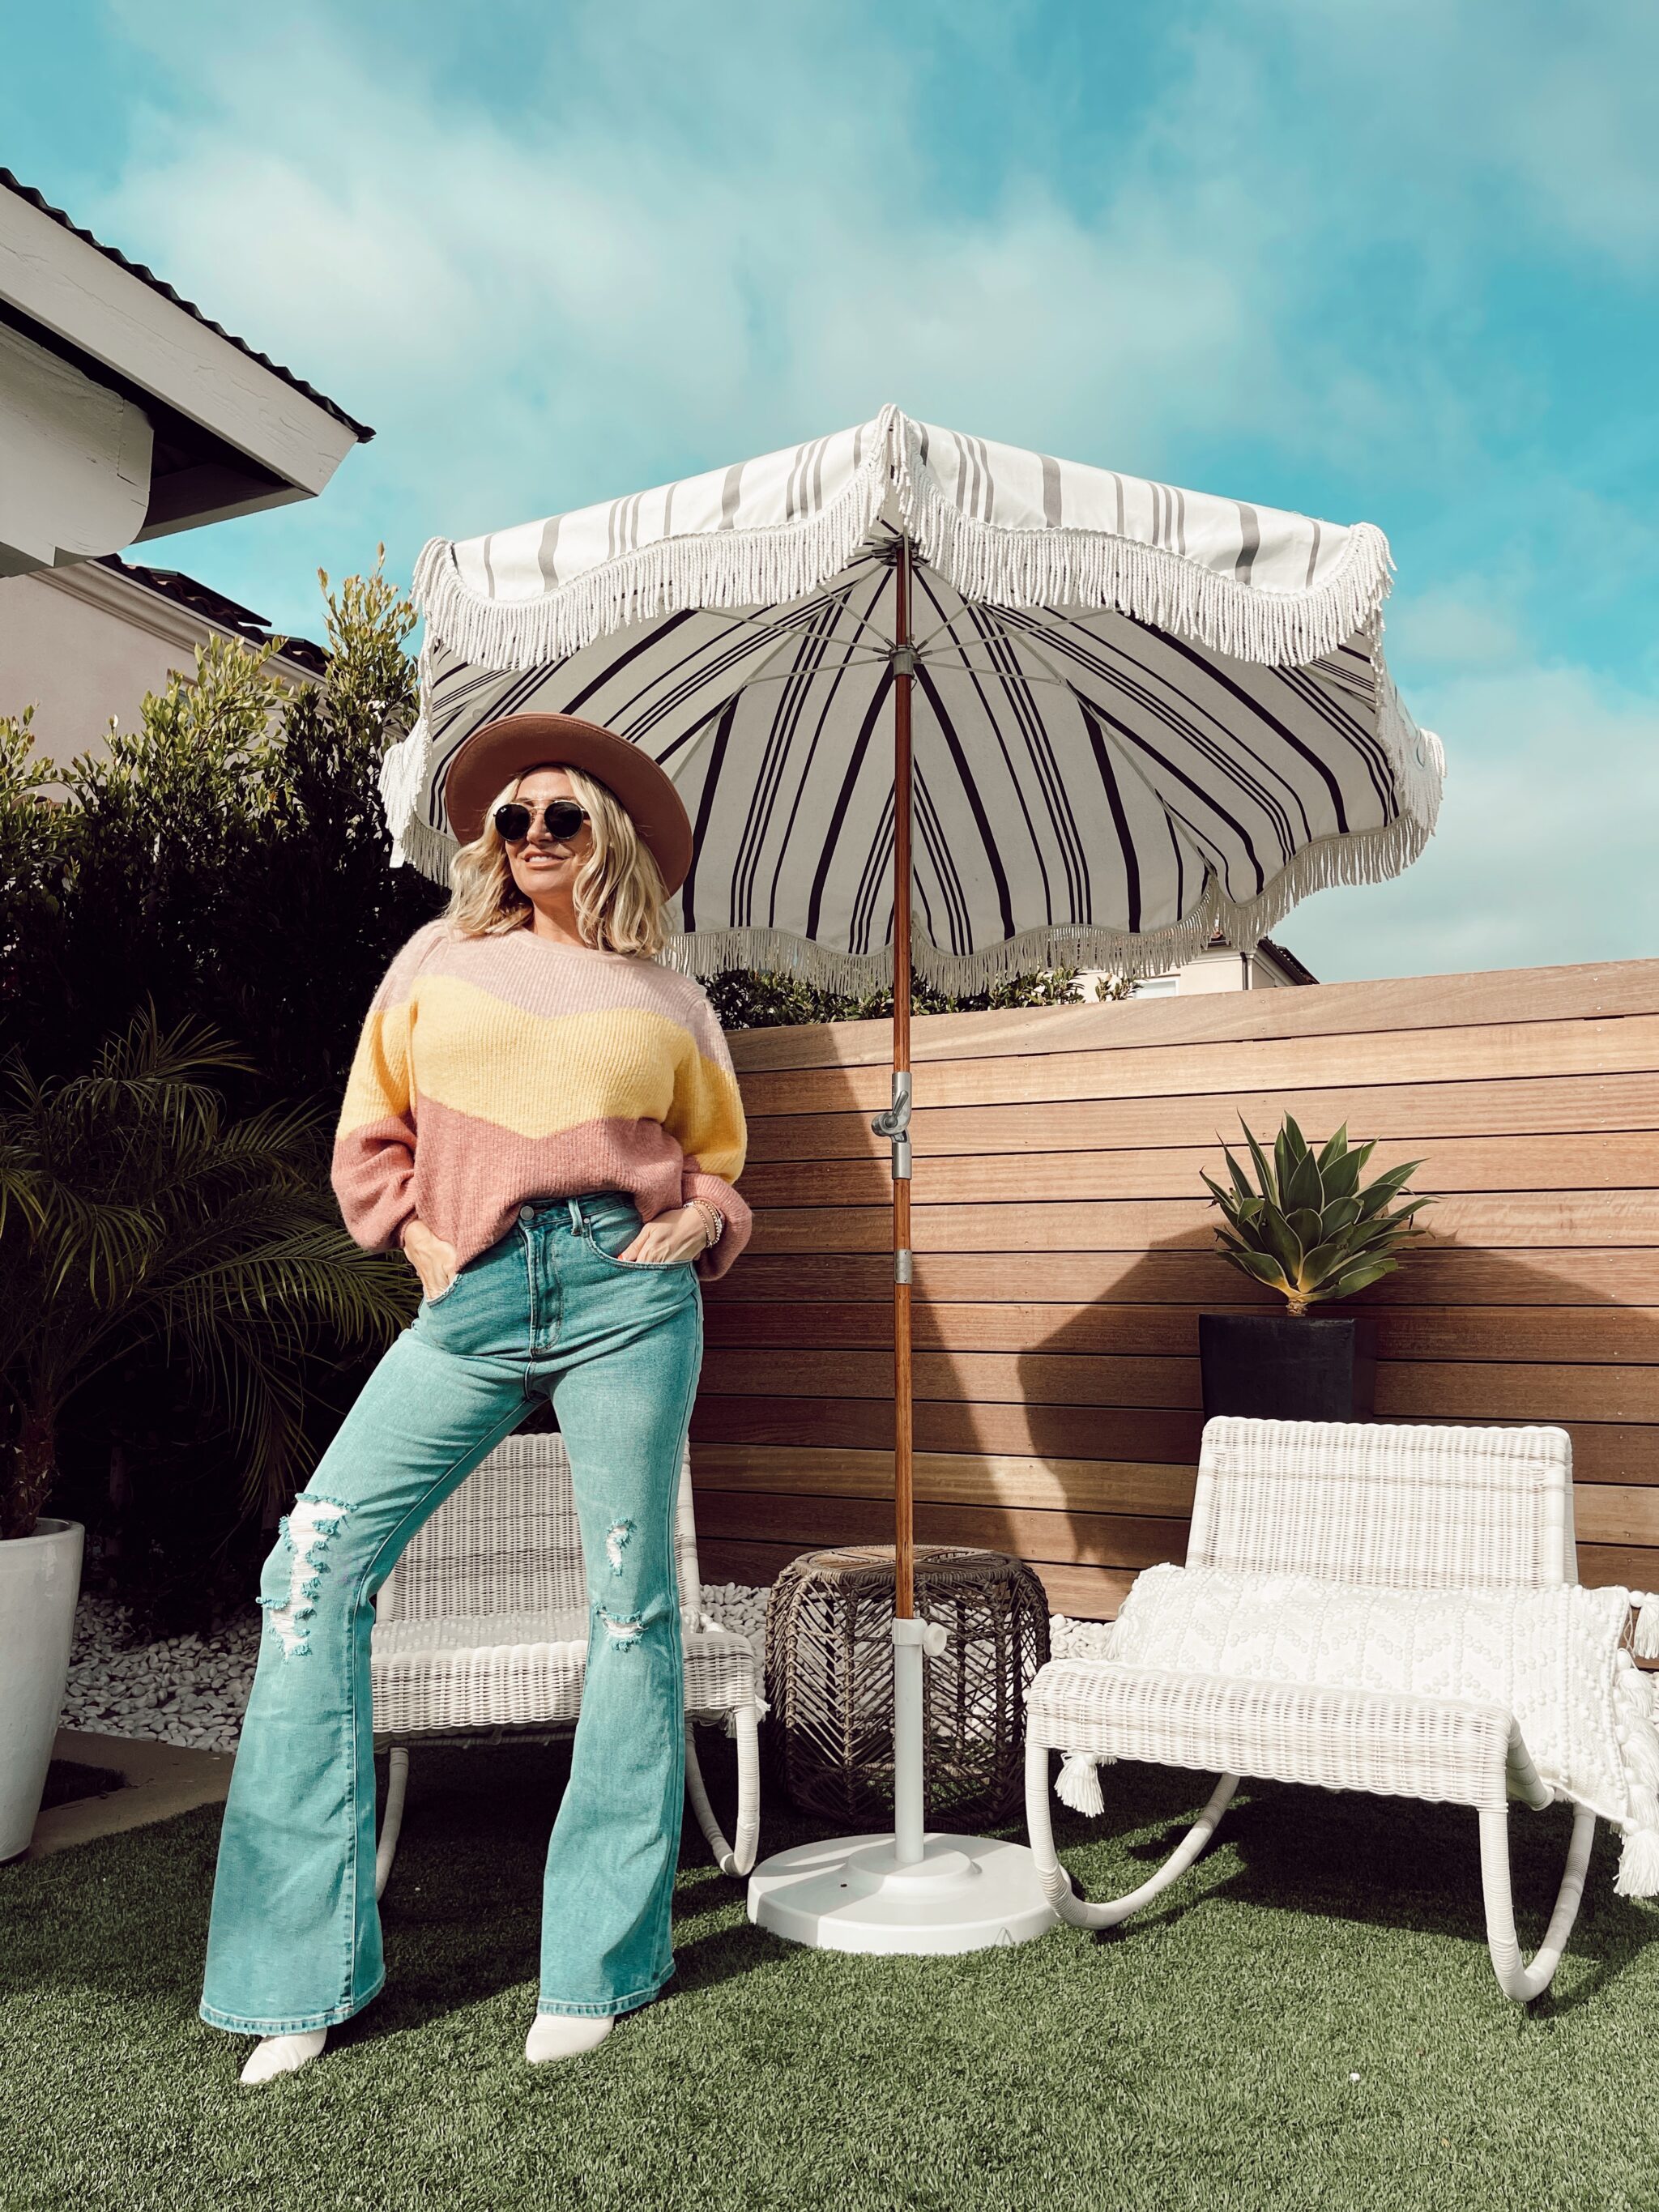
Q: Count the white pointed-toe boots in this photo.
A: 2